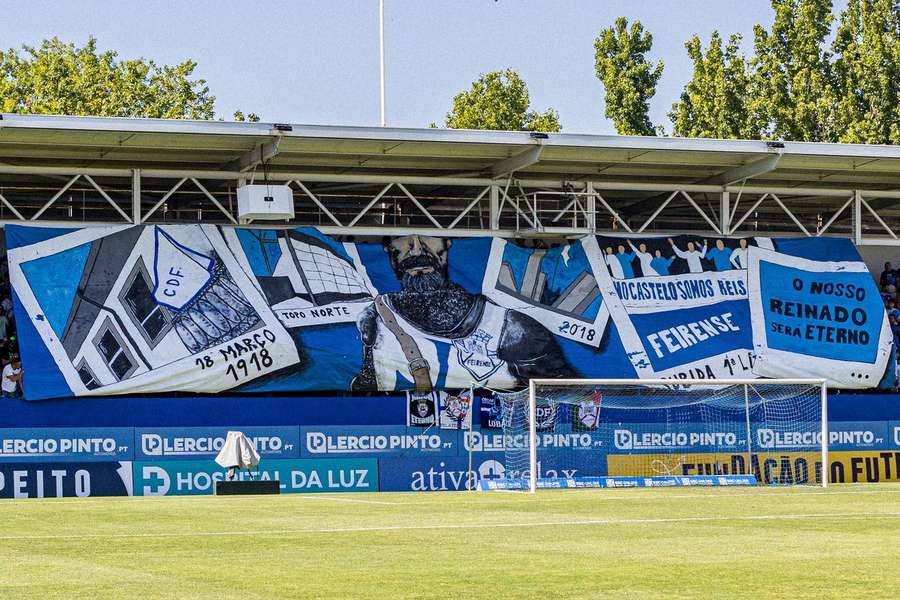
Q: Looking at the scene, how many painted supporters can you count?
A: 7